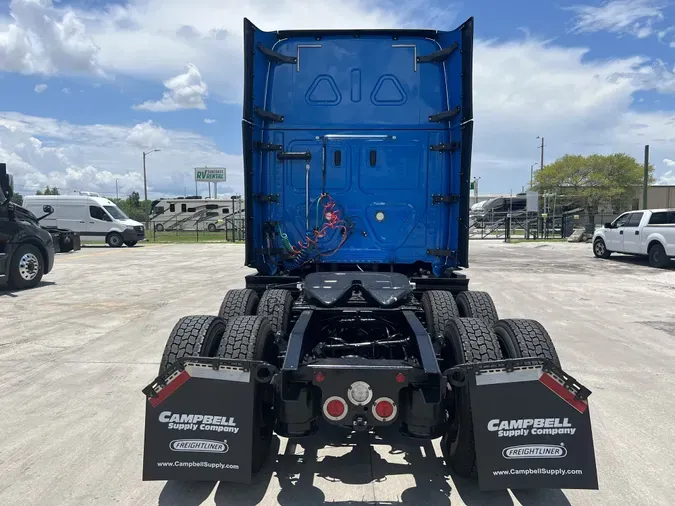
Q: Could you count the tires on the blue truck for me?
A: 8